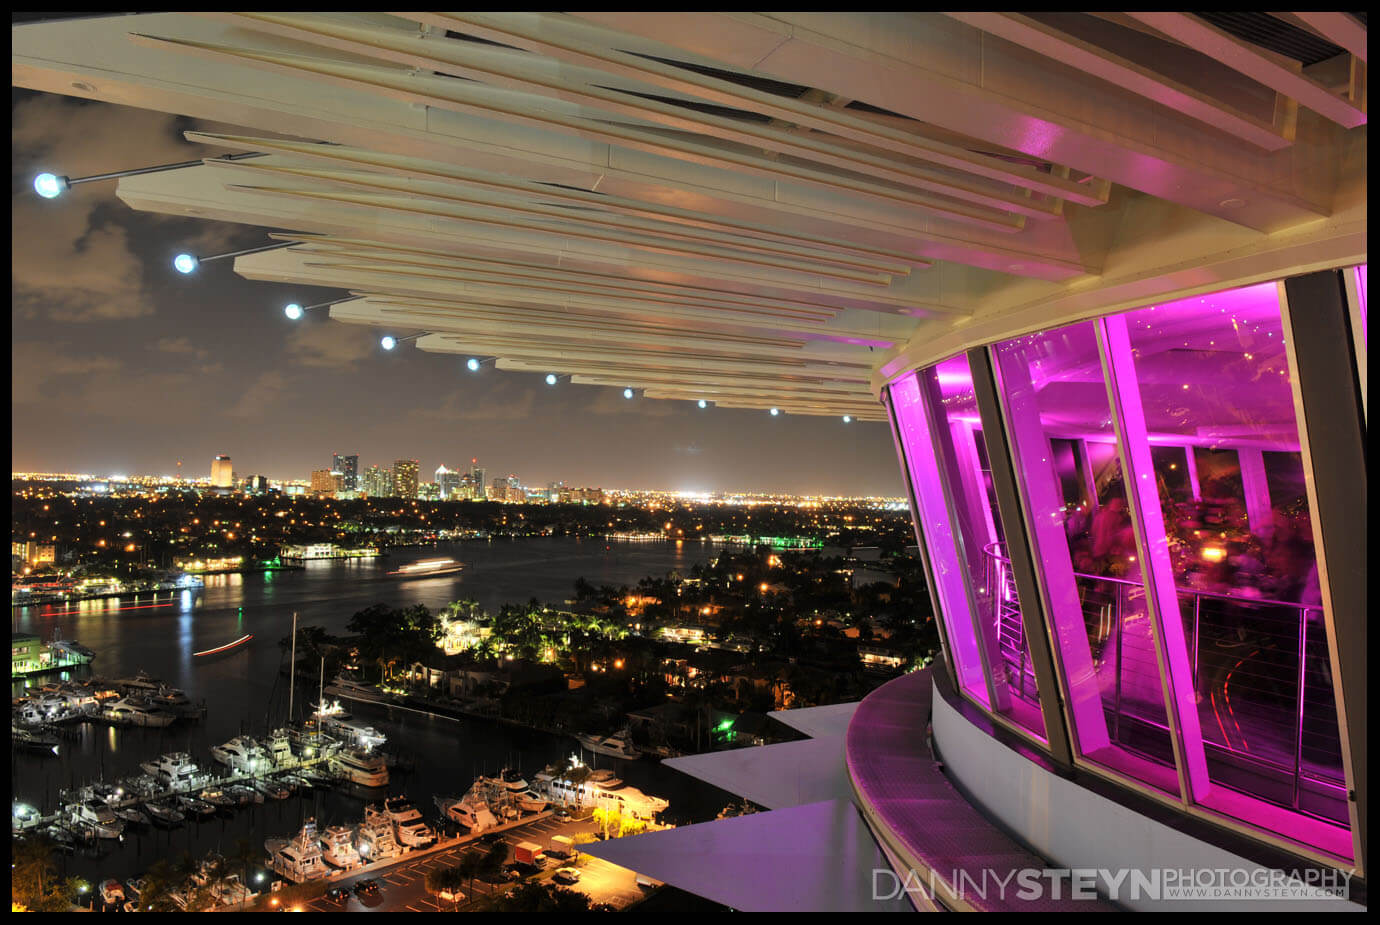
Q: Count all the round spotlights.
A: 10